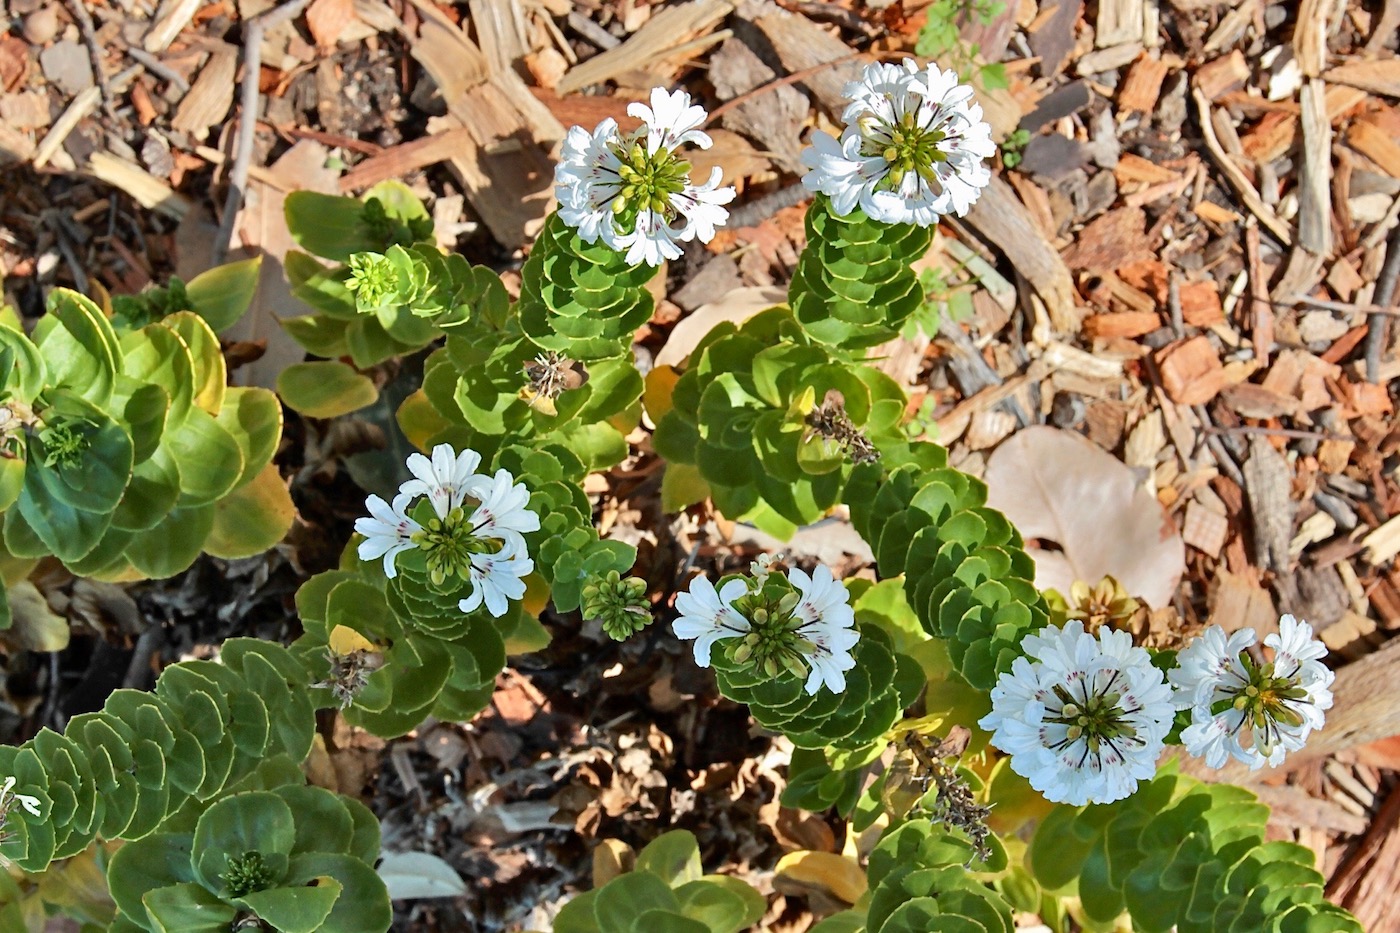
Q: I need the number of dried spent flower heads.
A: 4